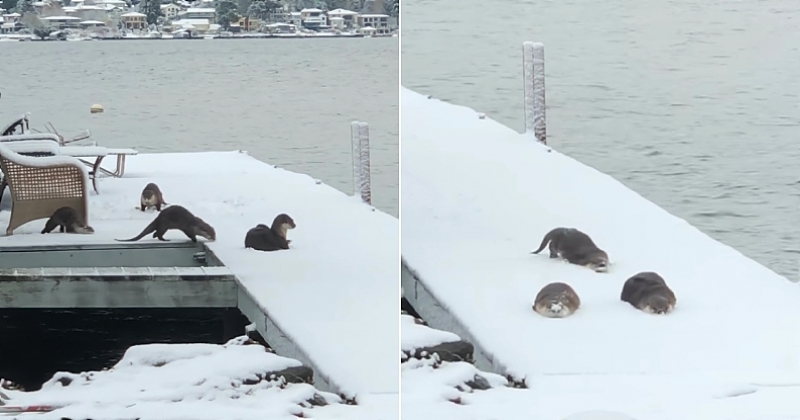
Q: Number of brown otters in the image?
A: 7